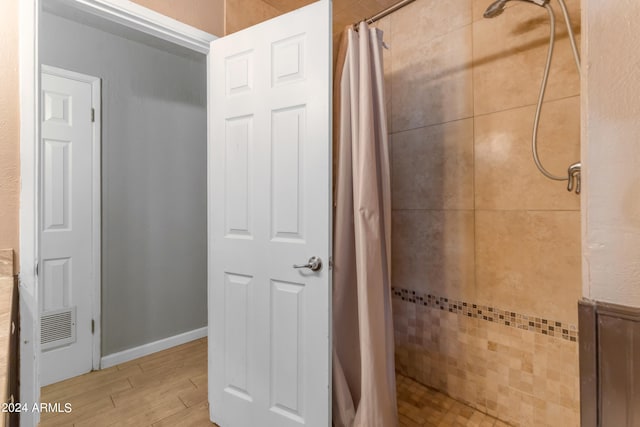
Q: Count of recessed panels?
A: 9